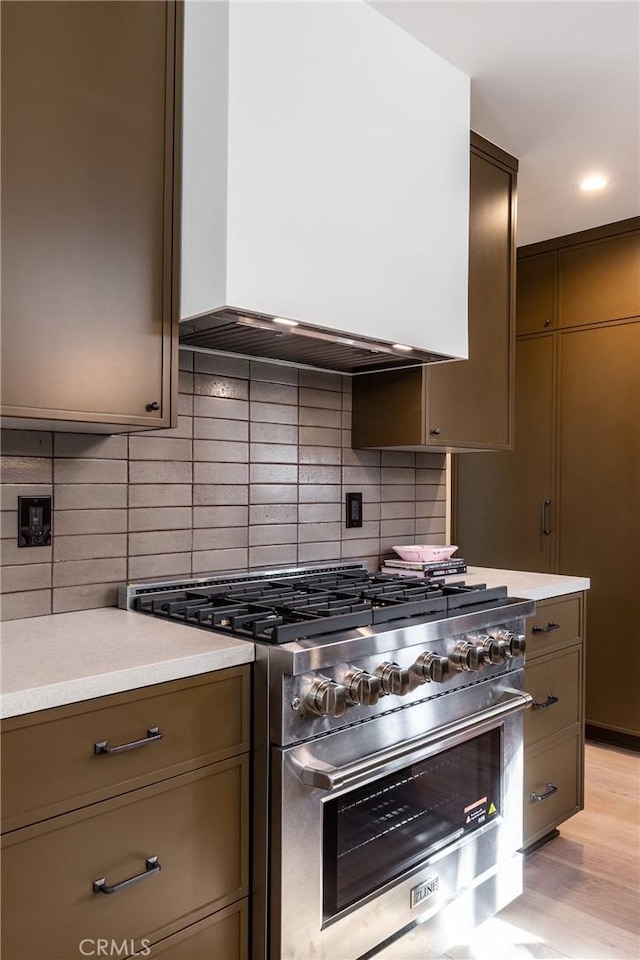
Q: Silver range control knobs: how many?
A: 7